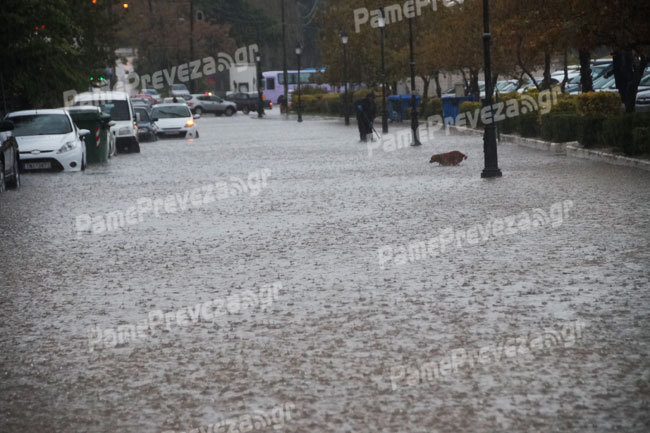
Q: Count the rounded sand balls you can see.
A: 0